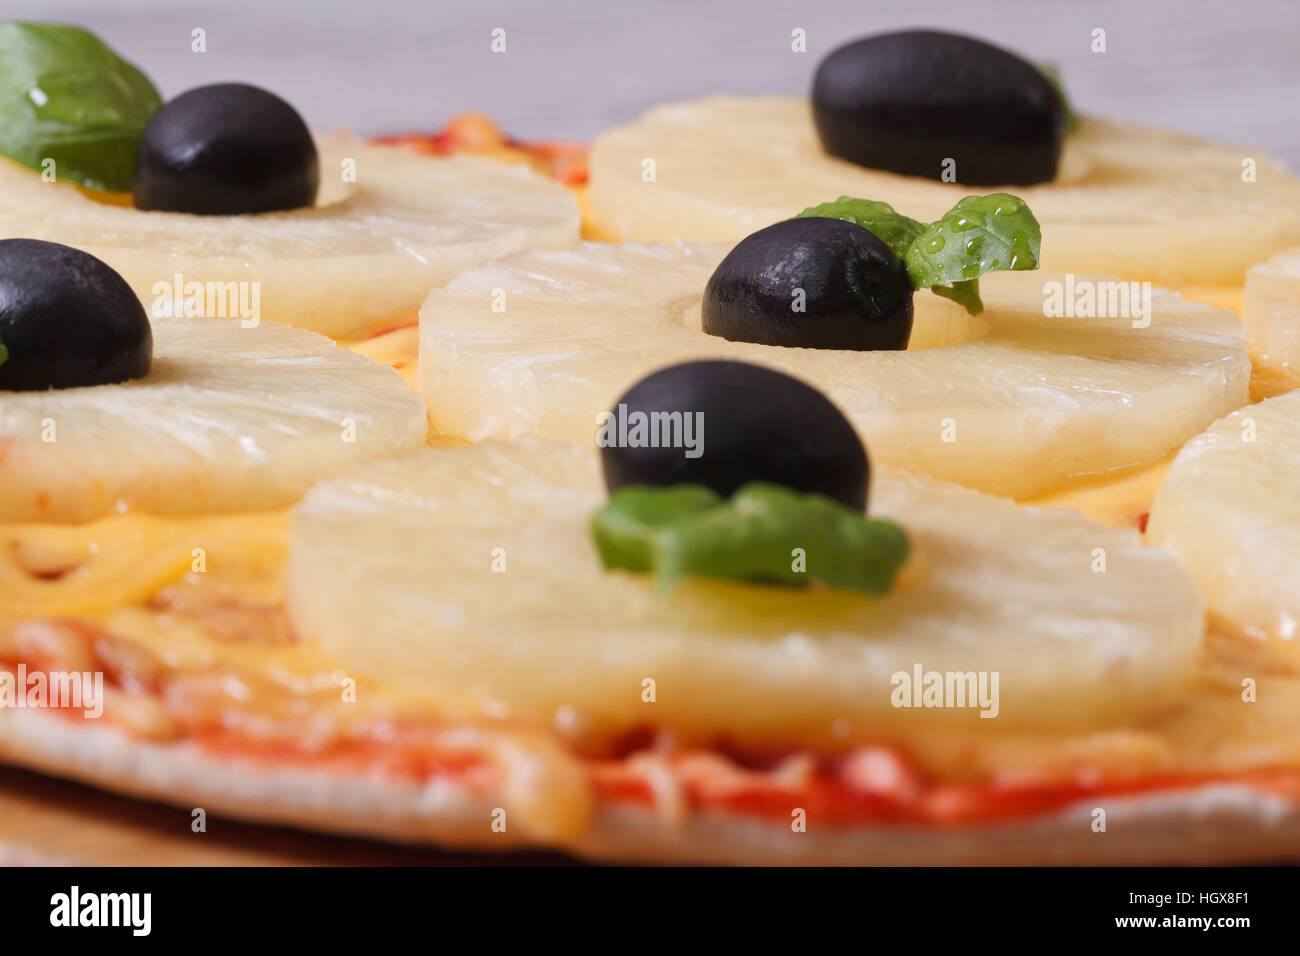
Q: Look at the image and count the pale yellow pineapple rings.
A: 7